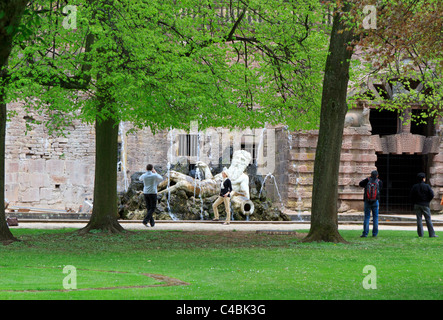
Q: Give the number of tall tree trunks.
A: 3